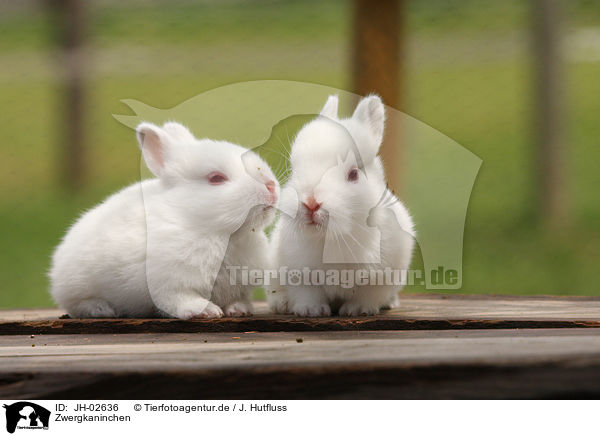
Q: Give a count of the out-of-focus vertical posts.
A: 3